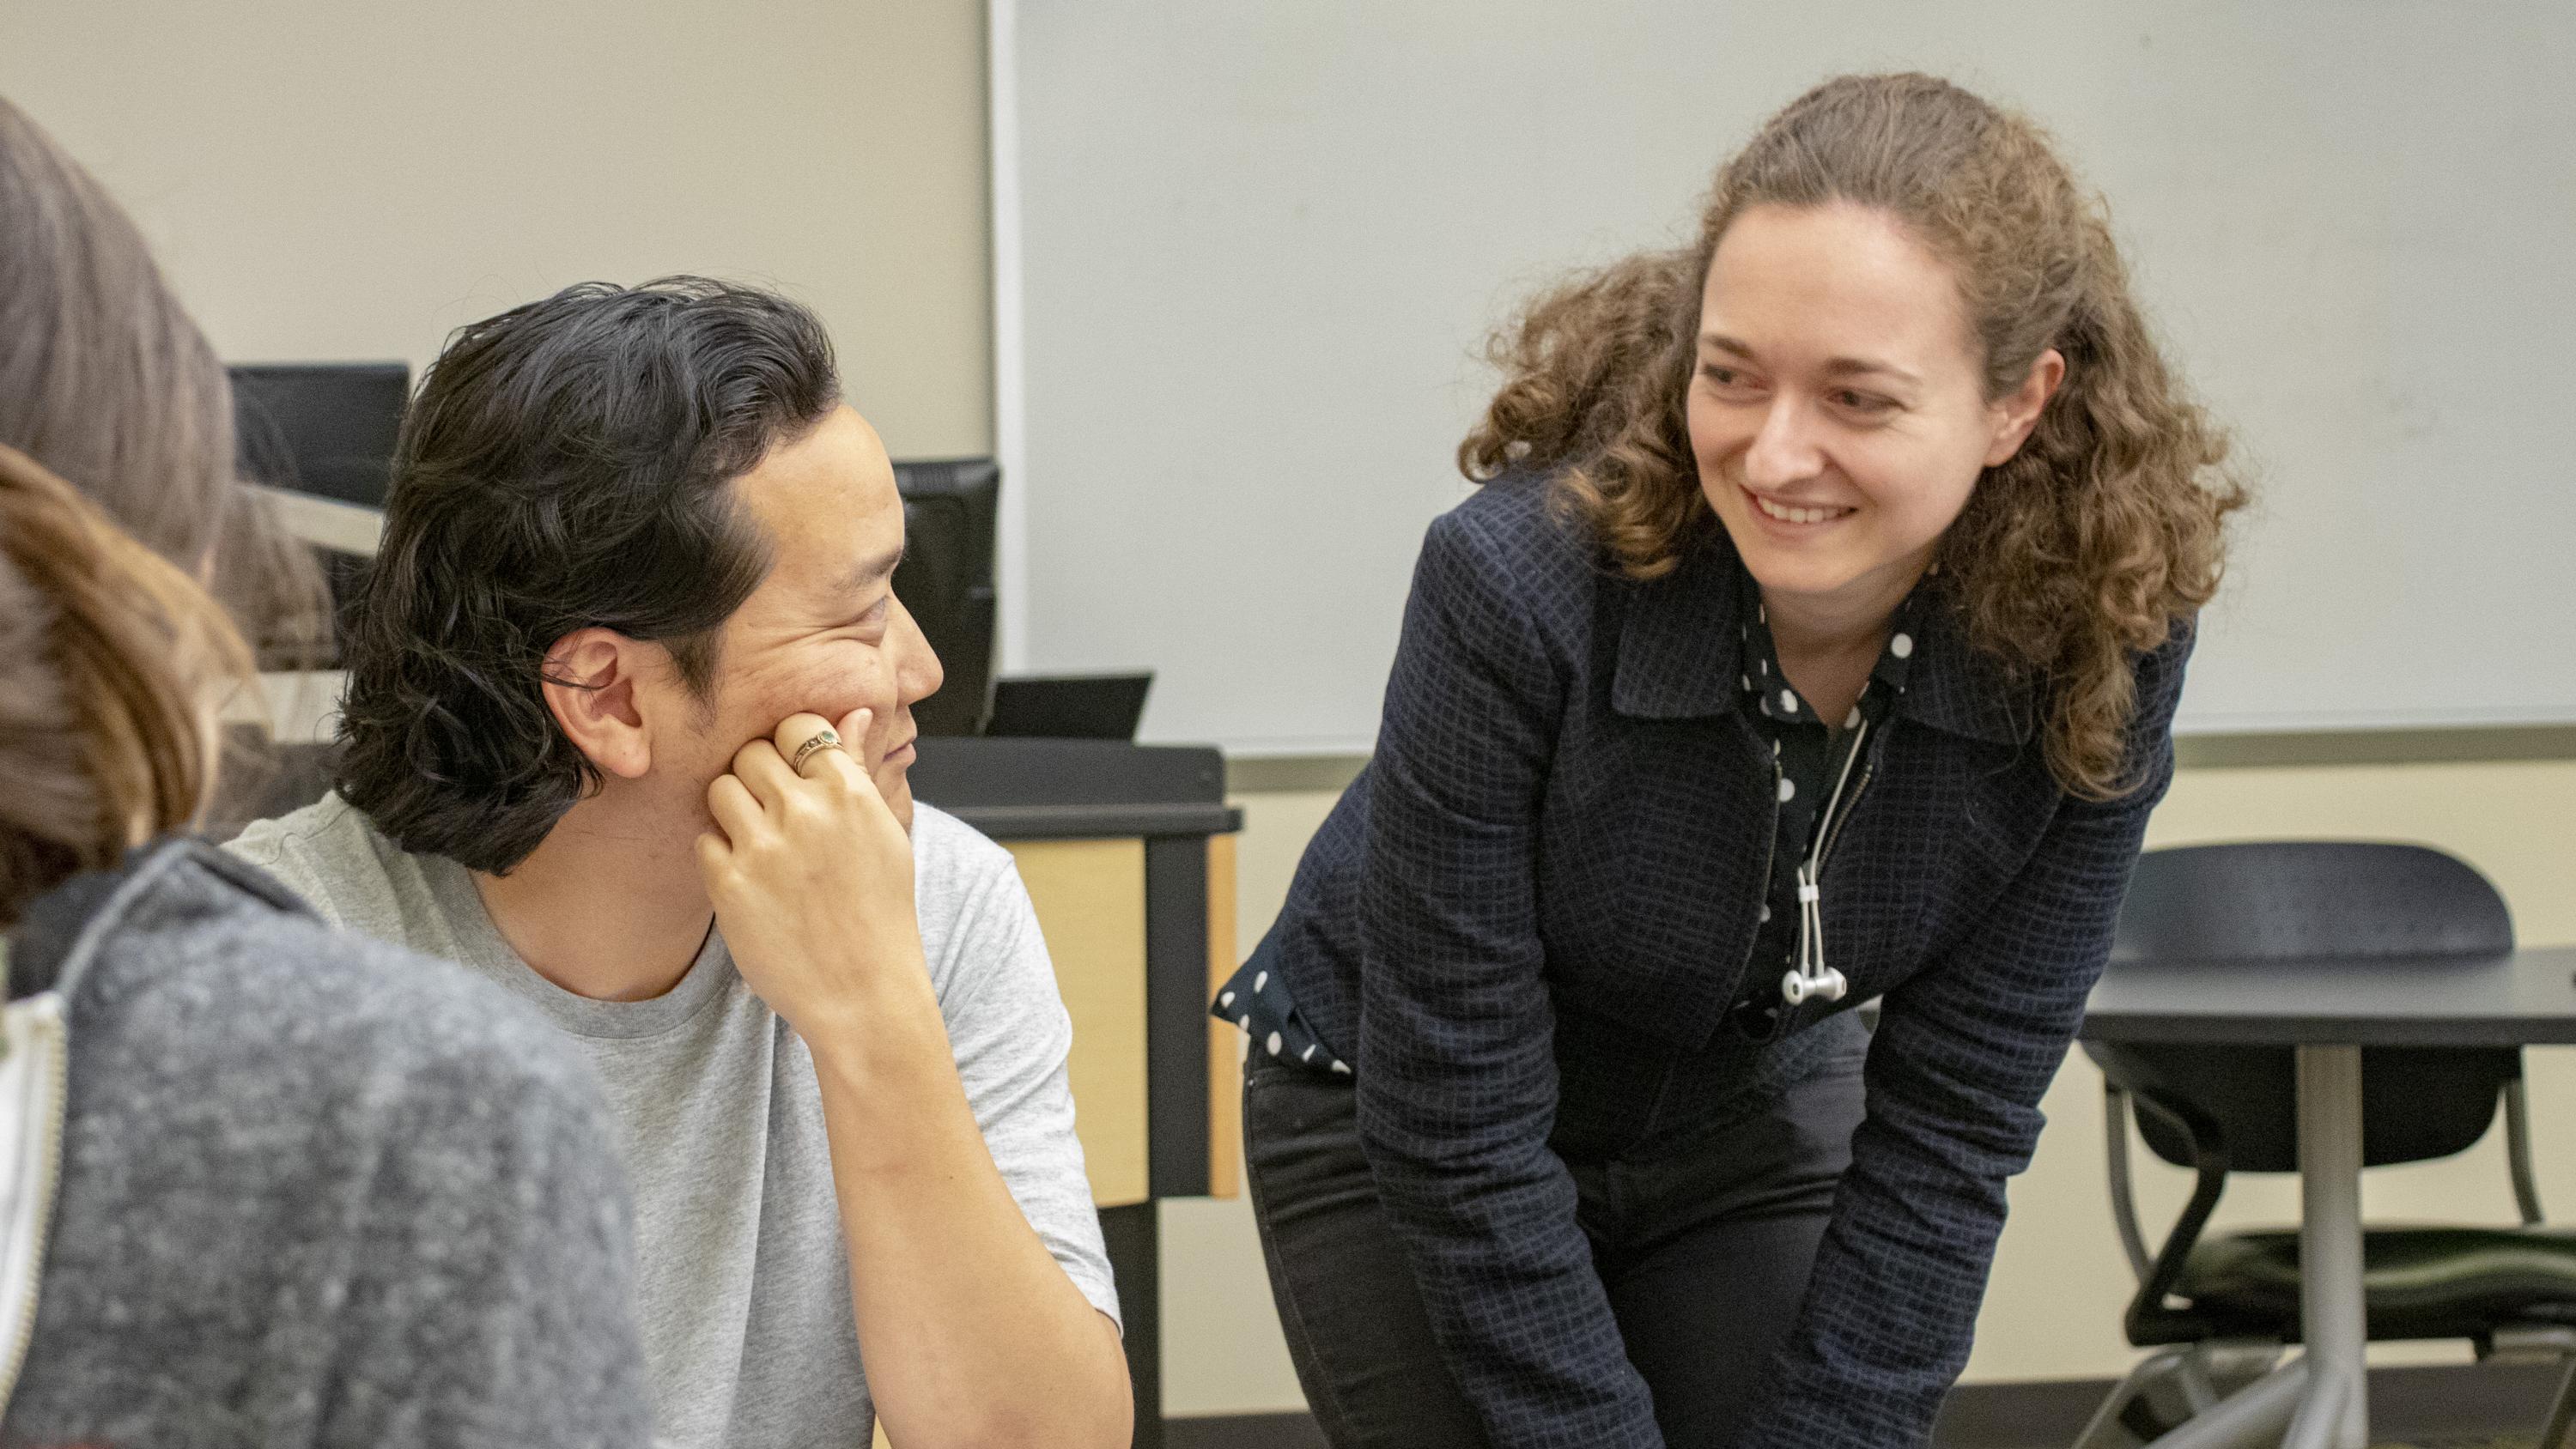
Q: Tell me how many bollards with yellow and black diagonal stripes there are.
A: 0